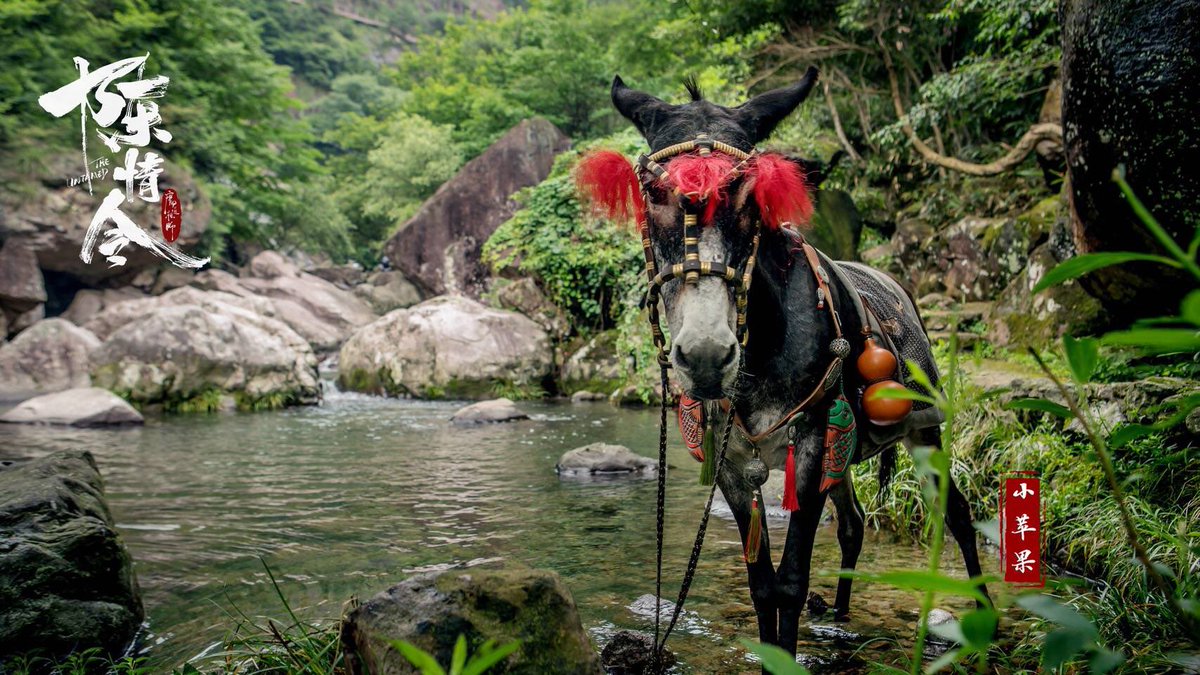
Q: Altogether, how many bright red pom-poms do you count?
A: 3